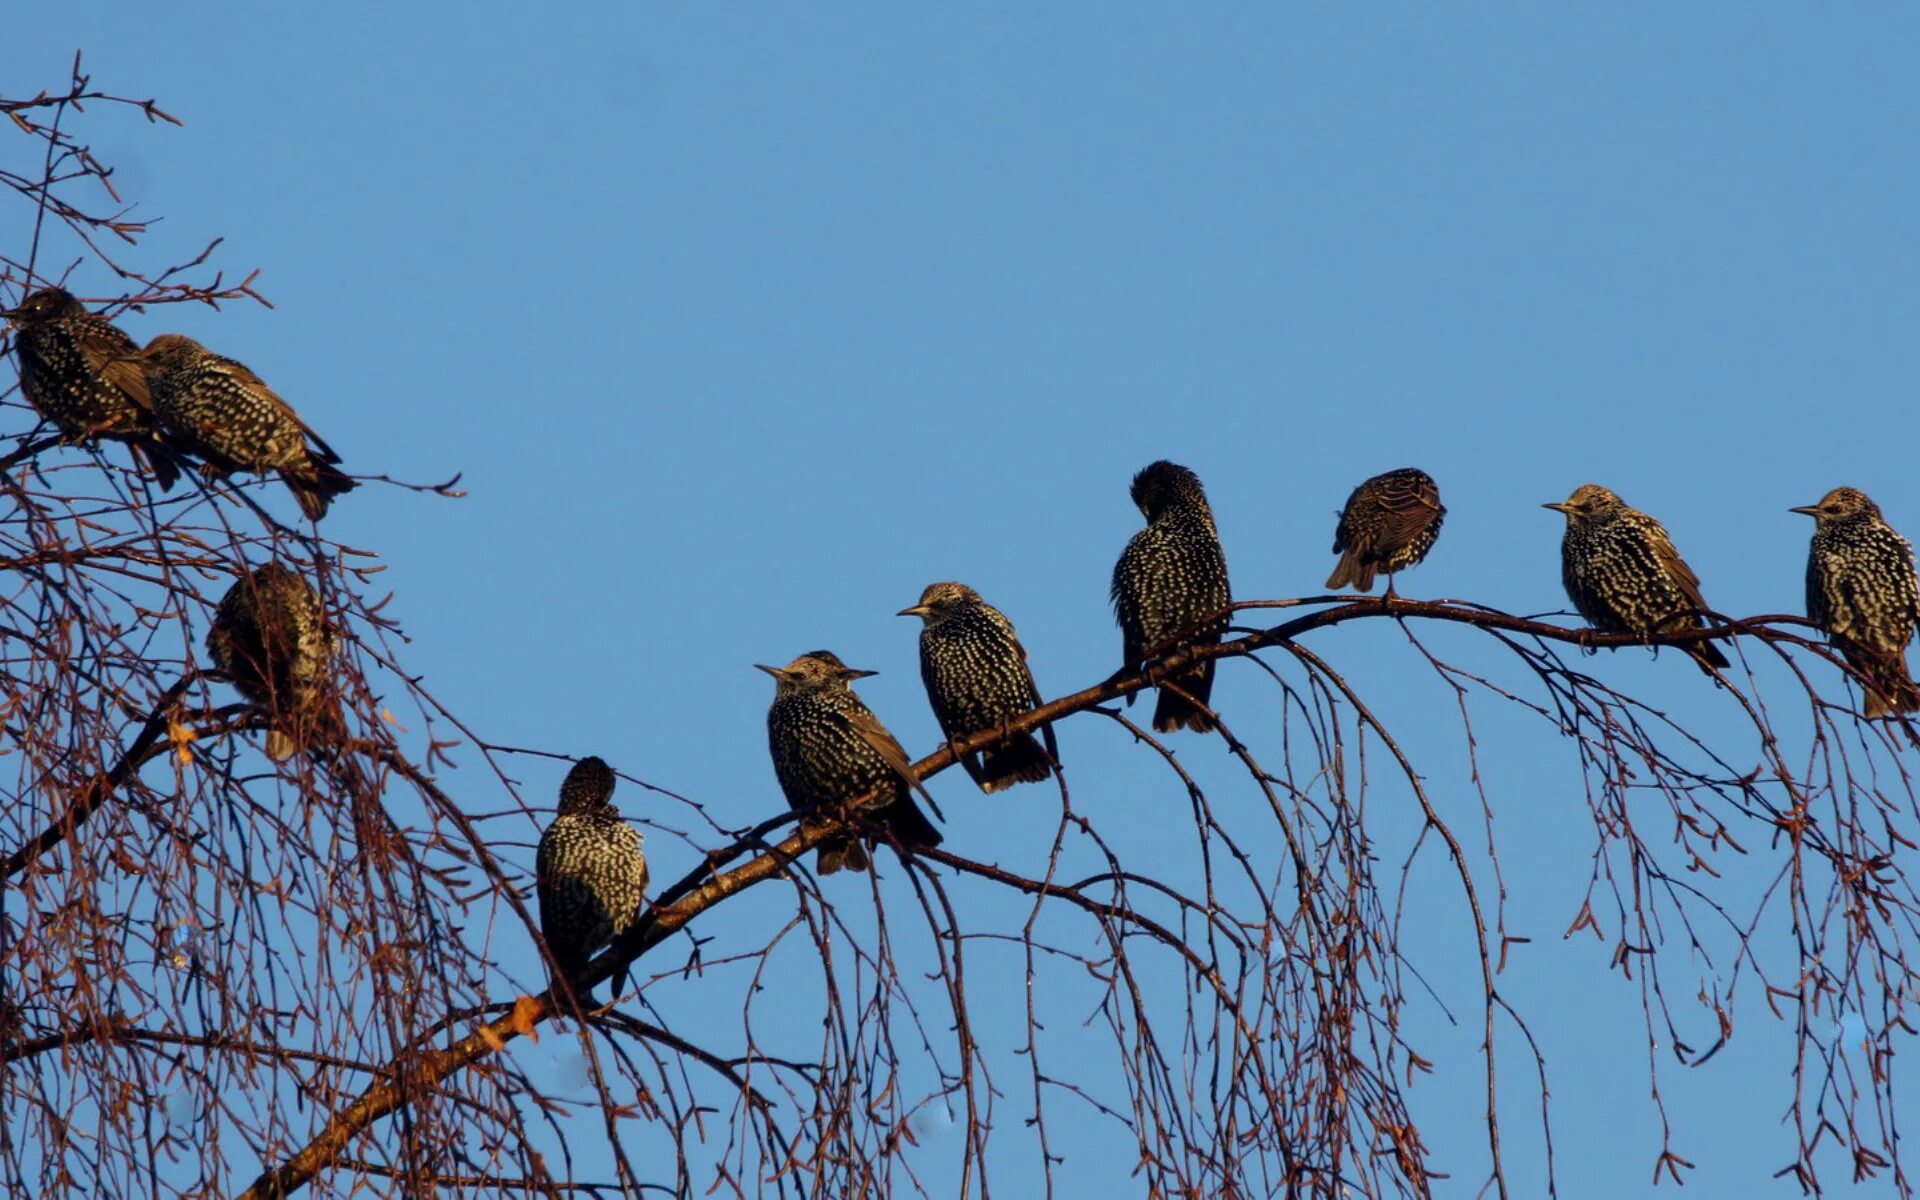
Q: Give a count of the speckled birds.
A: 11